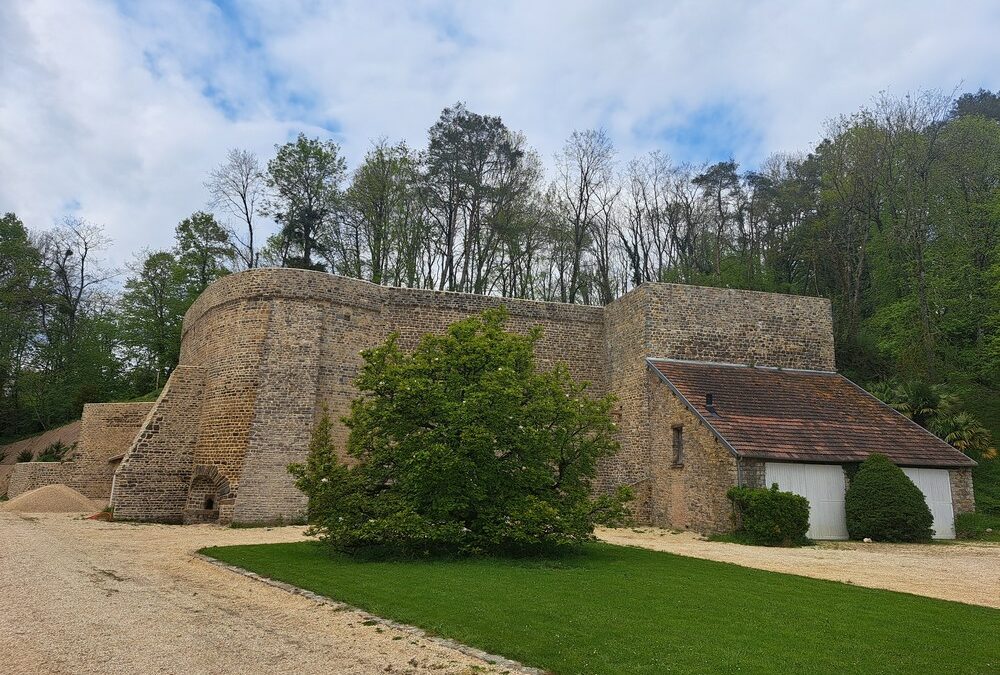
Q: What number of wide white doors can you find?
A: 2